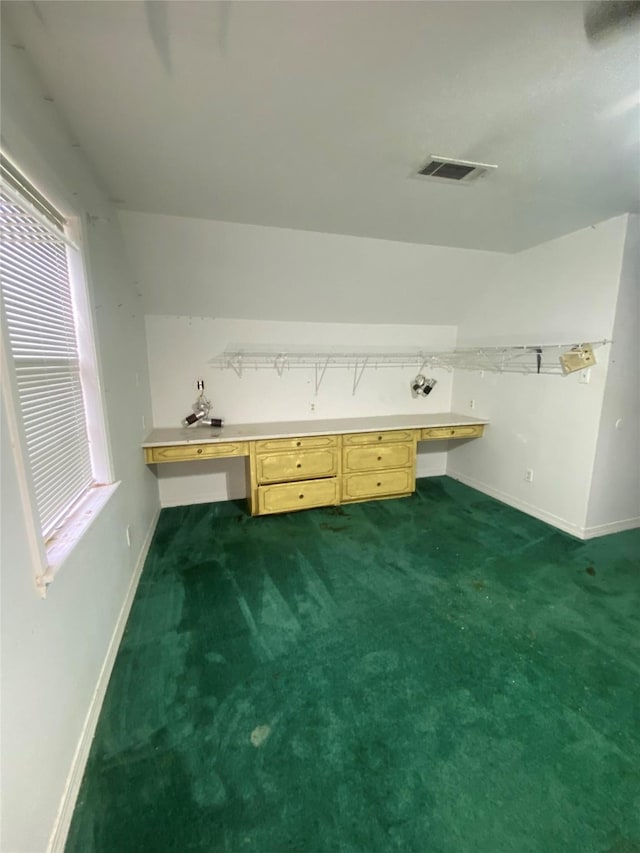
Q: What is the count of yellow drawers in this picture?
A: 8